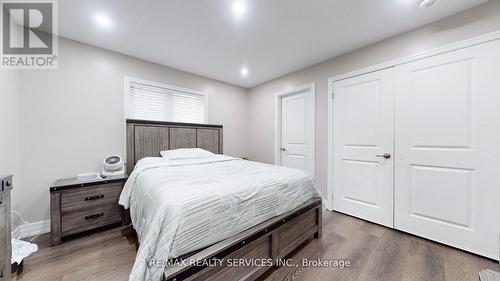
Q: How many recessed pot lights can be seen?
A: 3